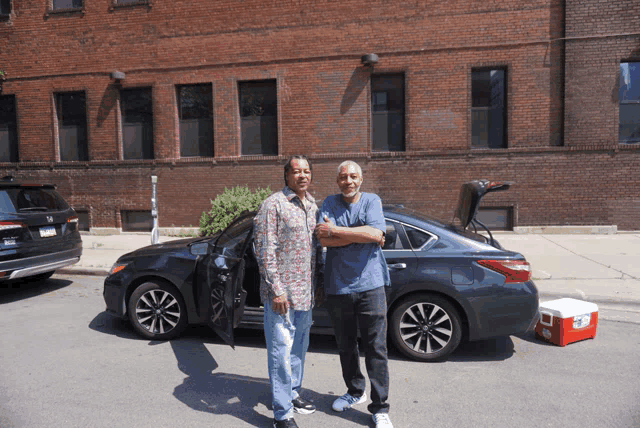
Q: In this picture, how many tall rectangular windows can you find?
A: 8